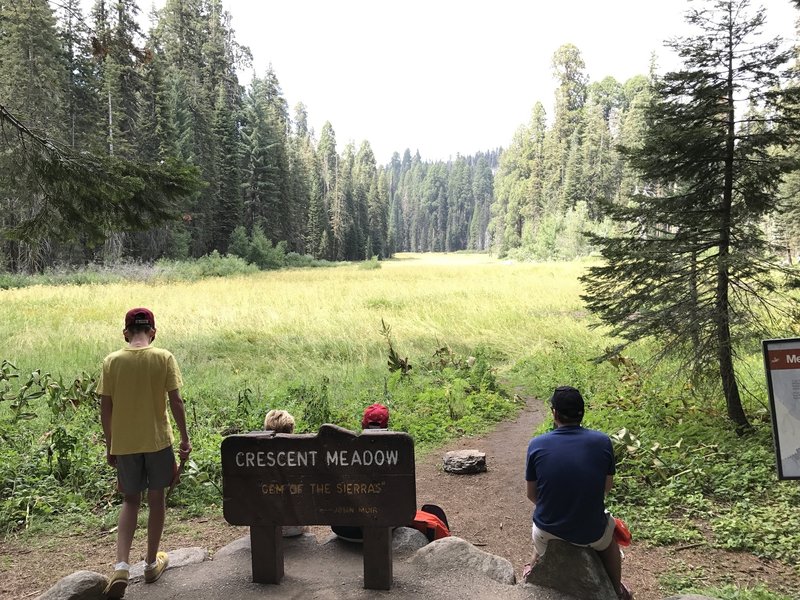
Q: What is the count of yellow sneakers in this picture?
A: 2